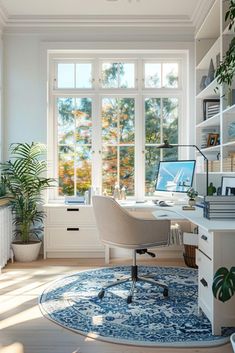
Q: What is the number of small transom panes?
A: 6